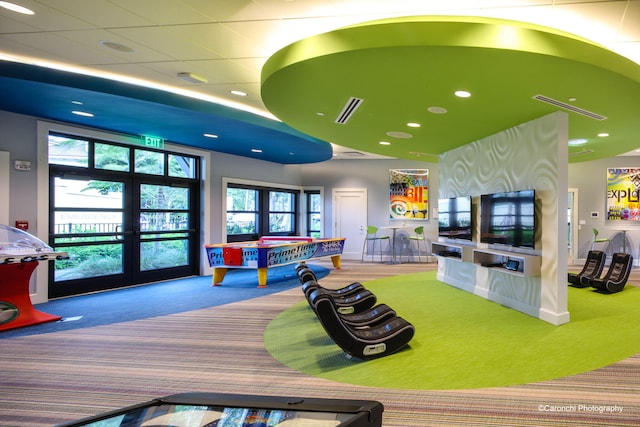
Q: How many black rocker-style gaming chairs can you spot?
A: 6